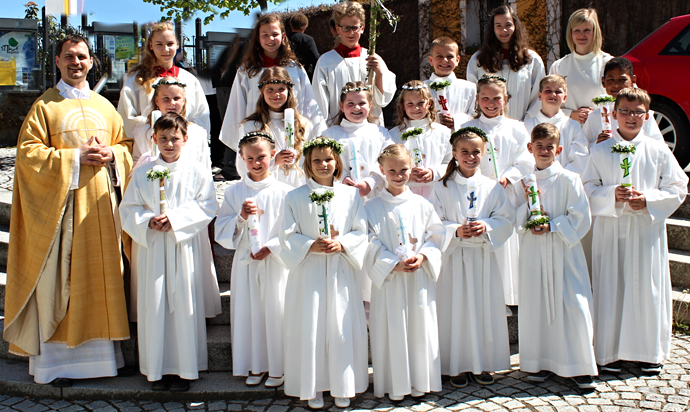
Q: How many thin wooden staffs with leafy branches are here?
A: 1